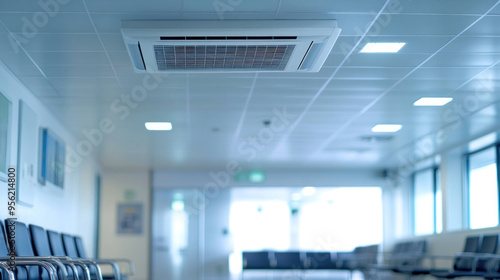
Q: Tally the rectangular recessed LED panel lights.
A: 4